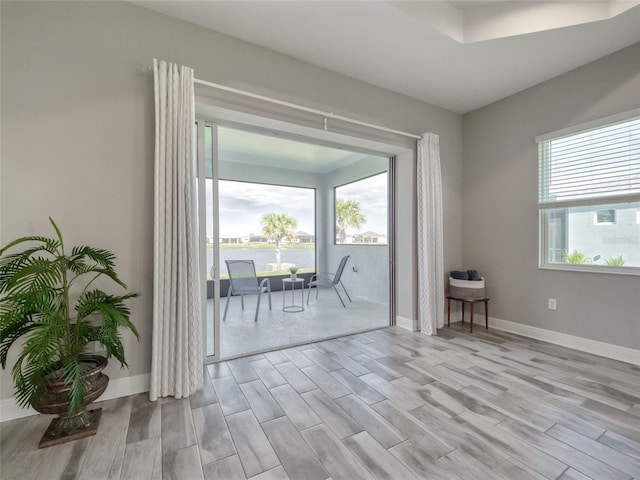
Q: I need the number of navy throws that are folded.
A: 2